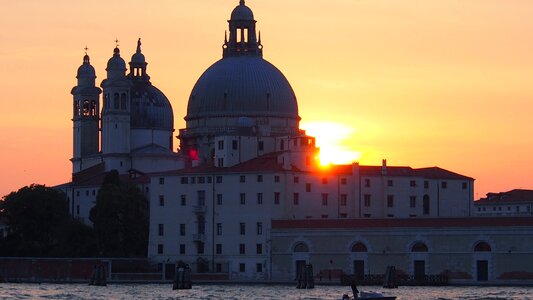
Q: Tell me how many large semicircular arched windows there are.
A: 4